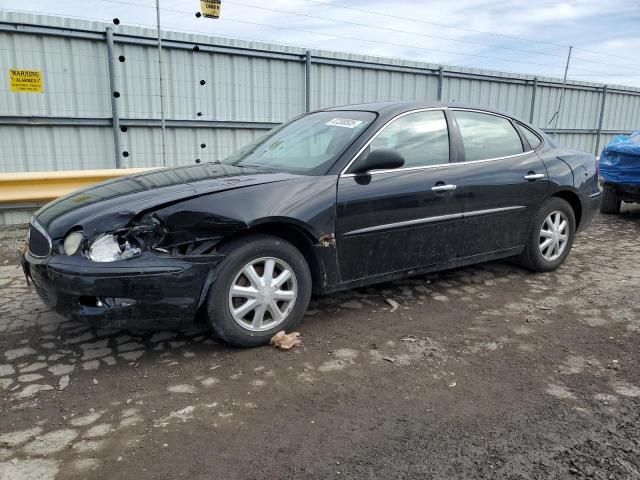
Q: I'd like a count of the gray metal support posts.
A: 5